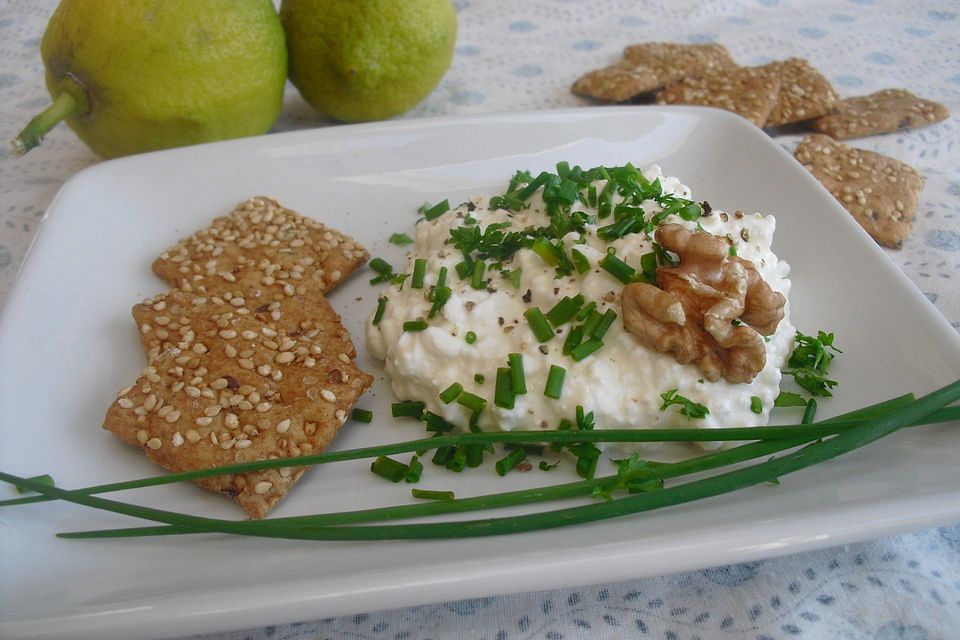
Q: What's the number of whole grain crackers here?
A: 9